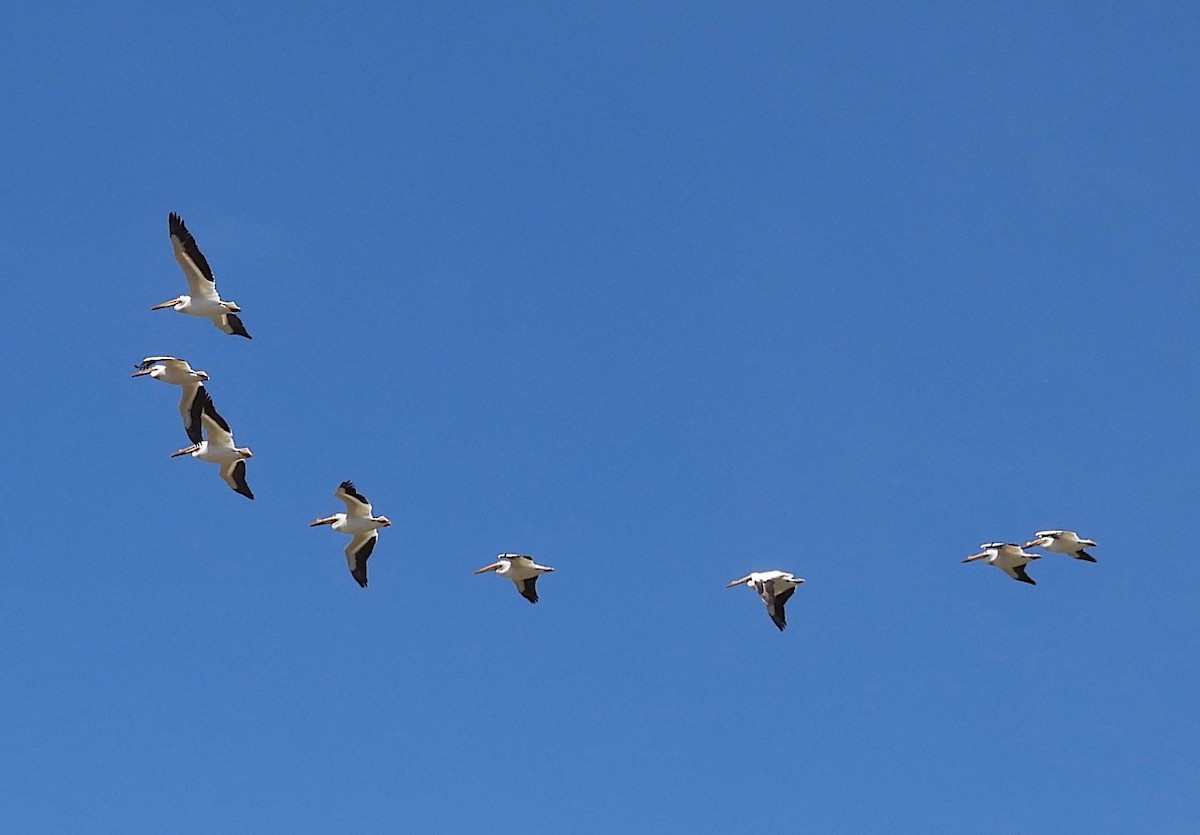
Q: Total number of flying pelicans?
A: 8